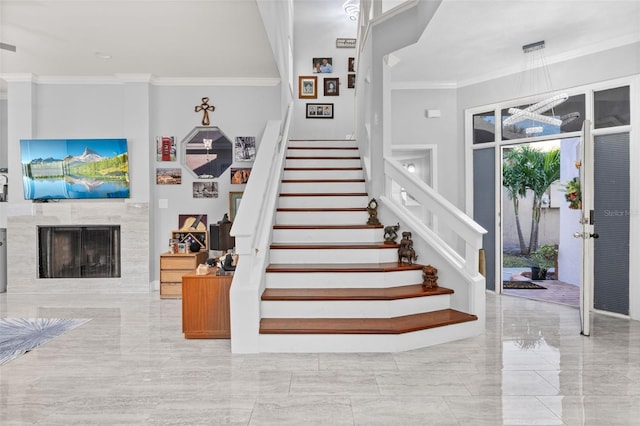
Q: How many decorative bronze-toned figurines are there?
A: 4